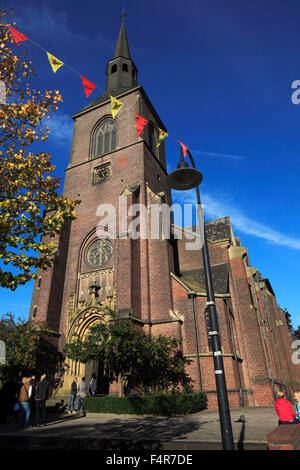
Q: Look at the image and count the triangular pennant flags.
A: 7